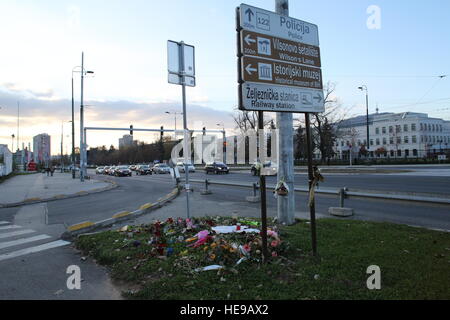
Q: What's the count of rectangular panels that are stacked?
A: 4